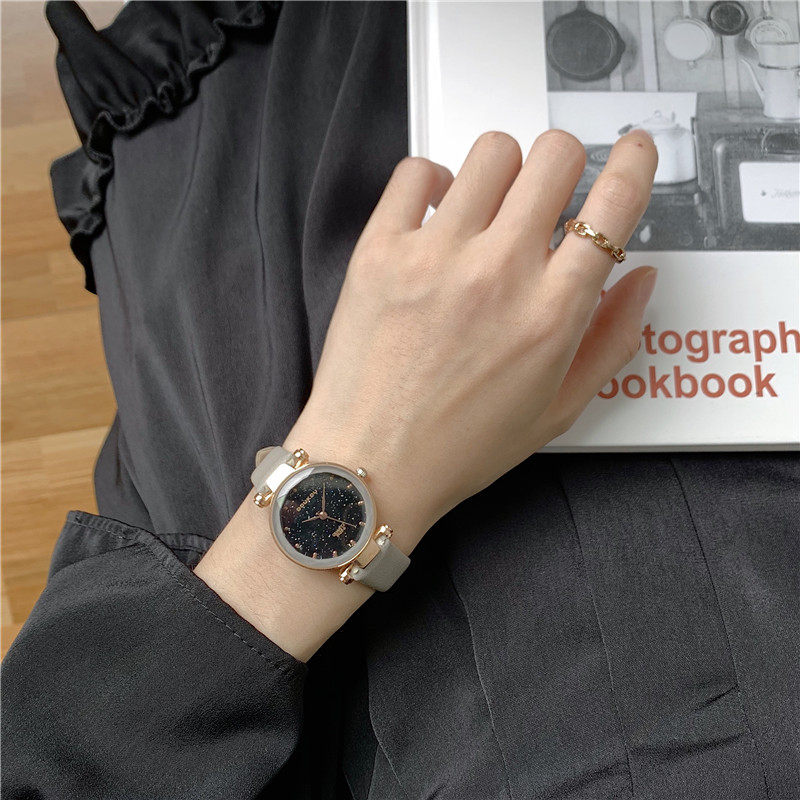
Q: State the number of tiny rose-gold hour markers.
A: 12